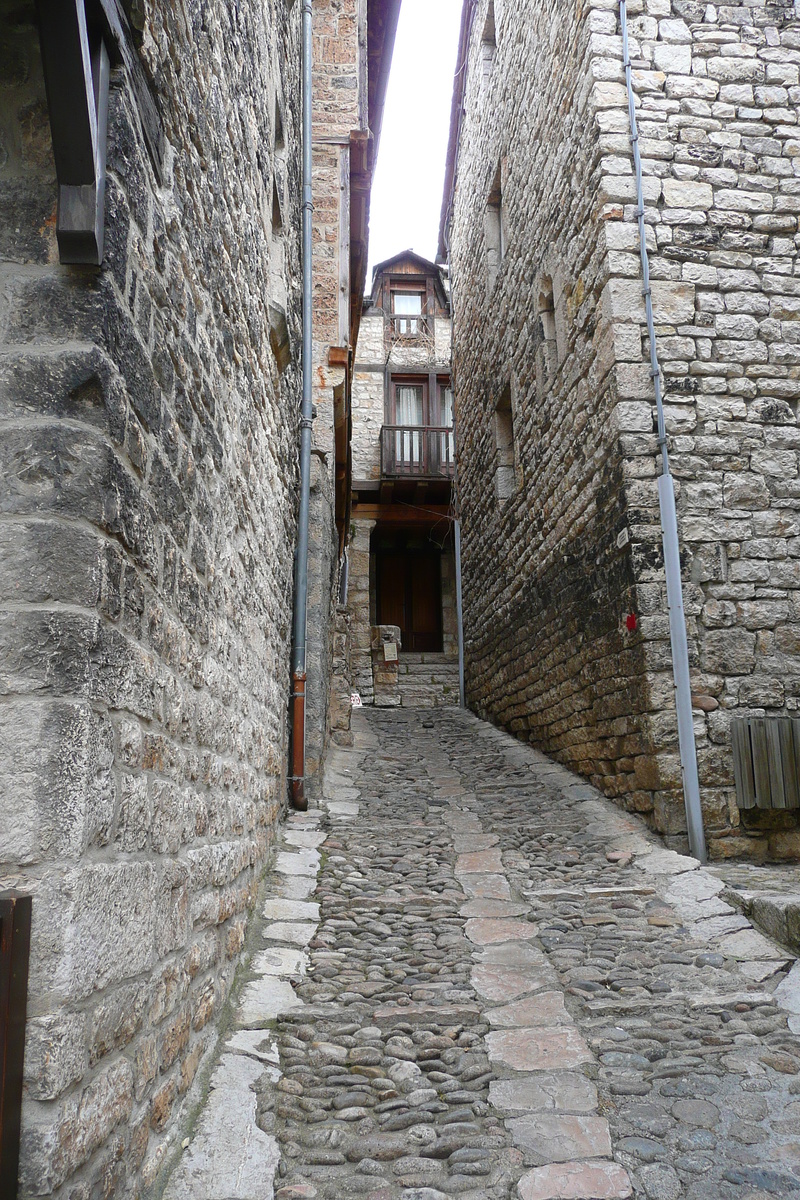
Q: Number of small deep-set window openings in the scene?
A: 4